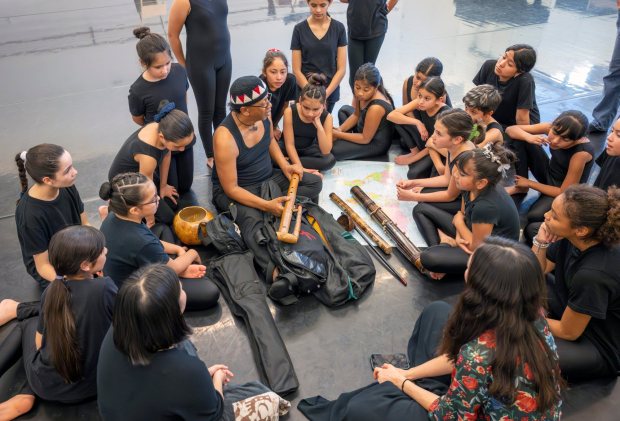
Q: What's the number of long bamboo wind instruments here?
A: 3